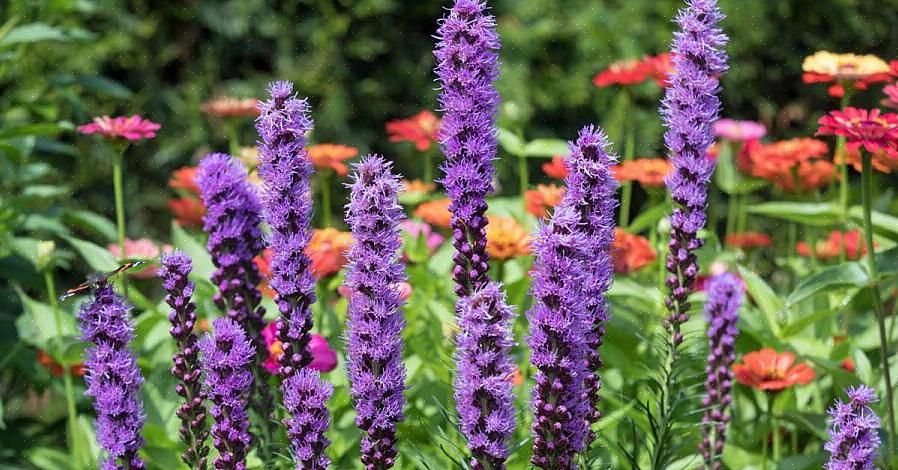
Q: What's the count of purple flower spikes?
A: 14